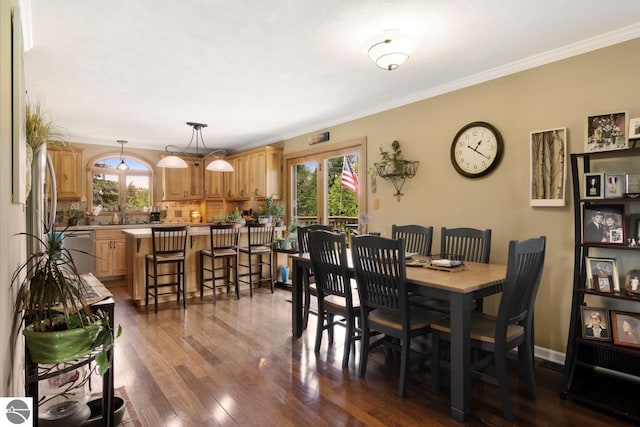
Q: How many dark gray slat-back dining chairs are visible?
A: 6